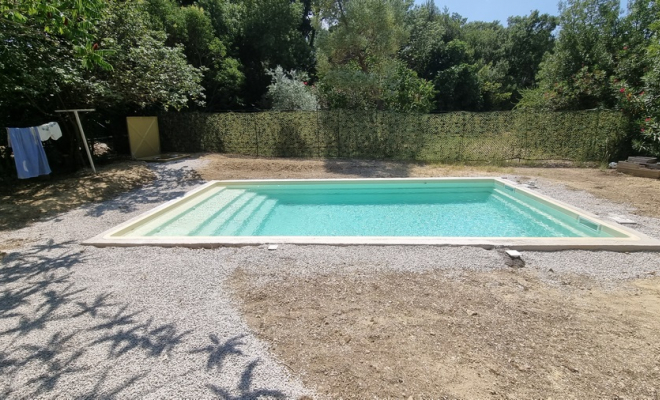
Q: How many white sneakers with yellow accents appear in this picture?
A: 0